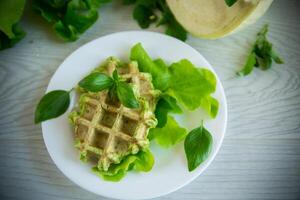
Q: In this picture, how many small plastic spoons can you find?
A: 0